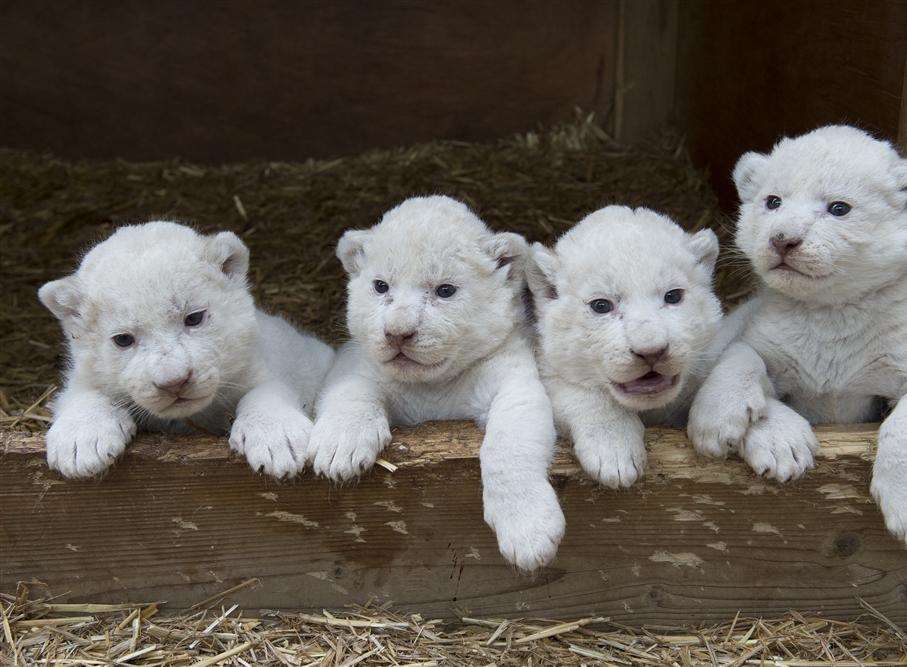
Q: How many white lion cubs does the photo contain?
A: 4